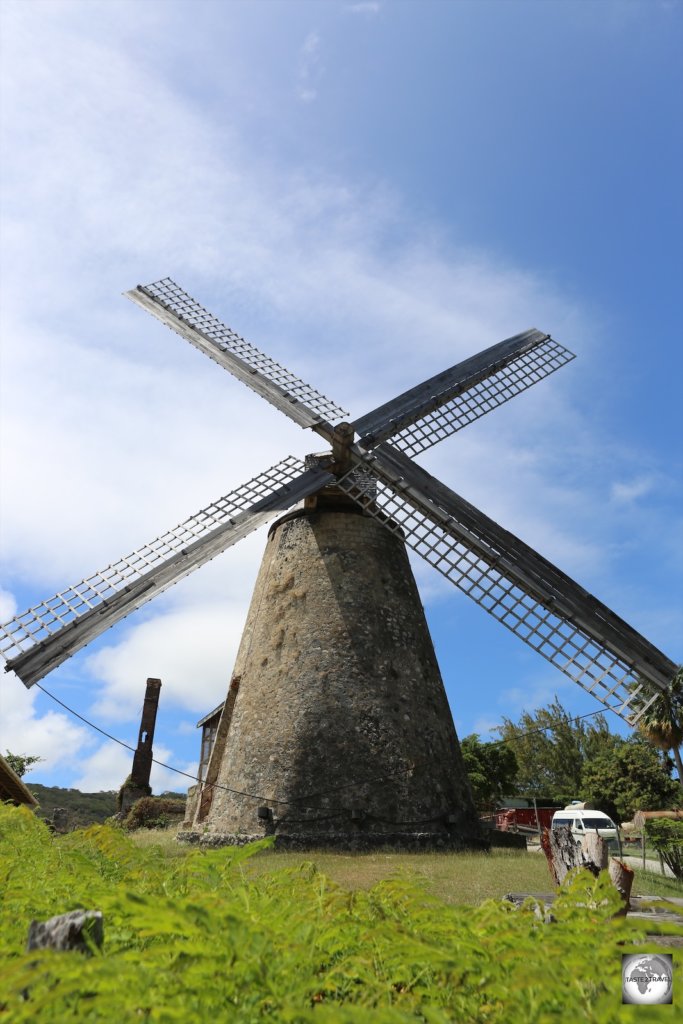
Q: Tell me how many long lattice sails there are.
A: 4